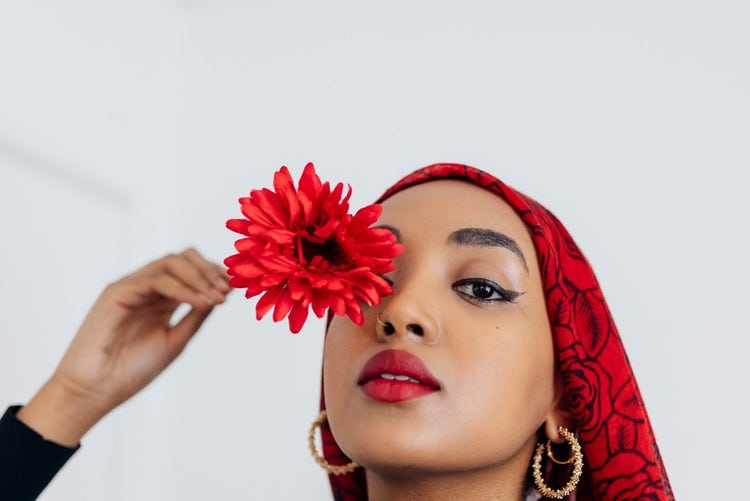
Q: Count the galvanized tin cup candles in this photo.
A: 0